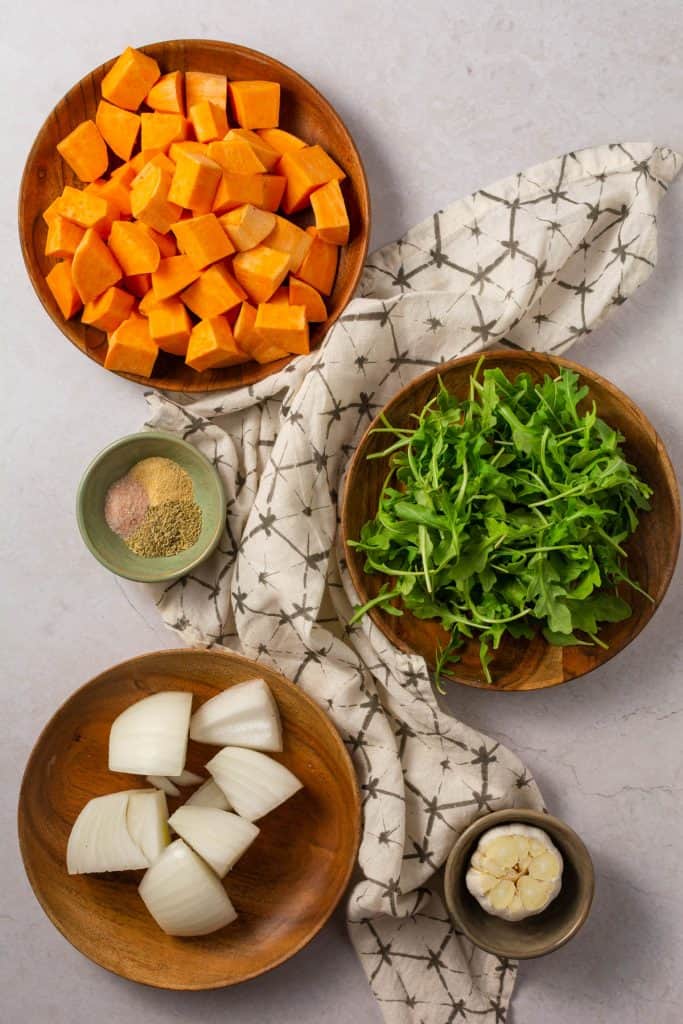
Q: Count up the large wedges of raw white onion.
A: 6